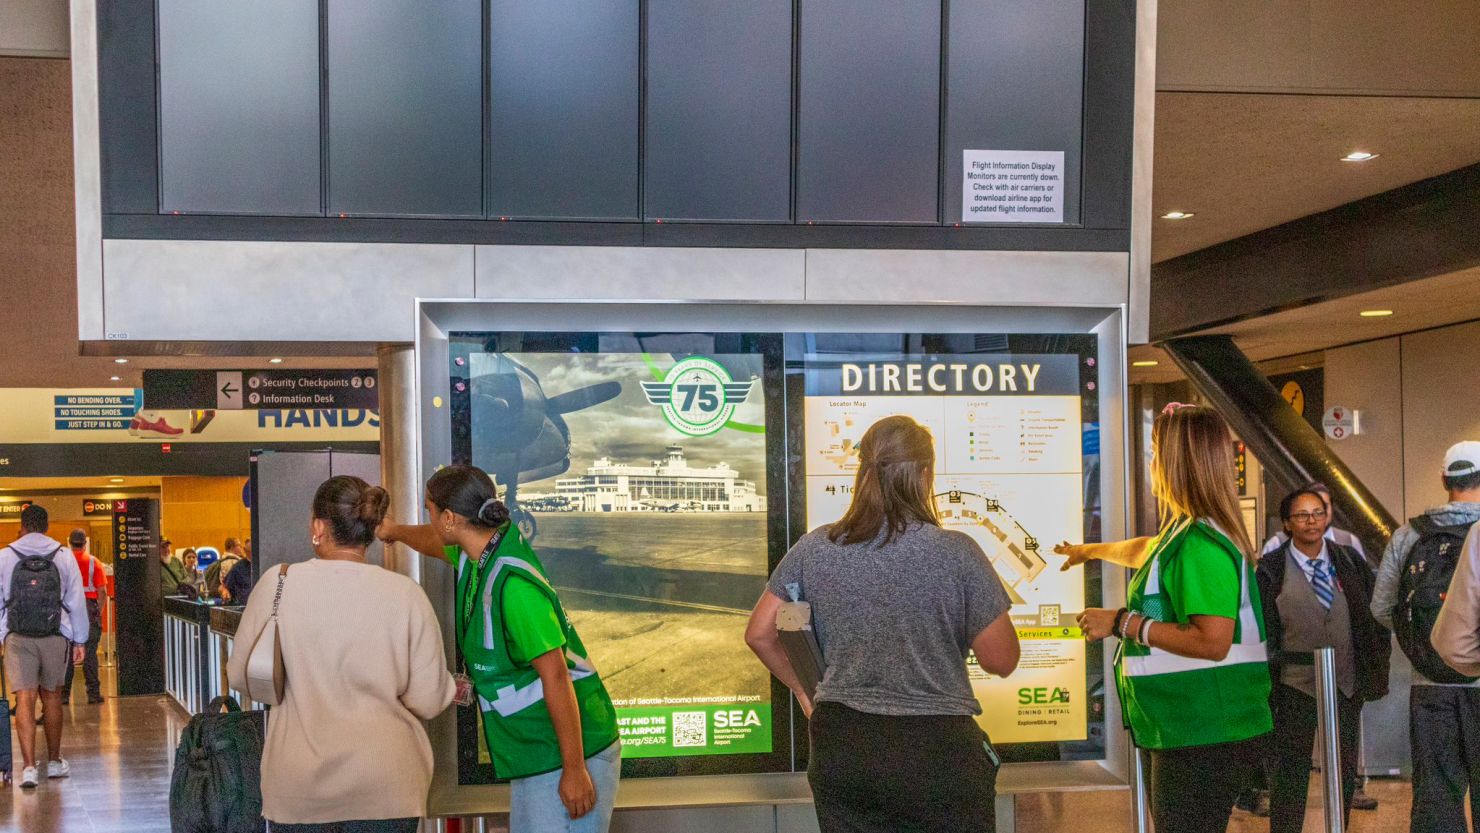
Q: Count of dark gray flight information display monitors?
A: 6